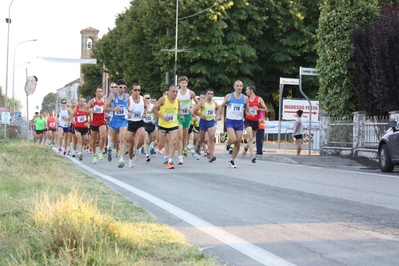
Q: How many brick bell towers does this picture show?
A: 1